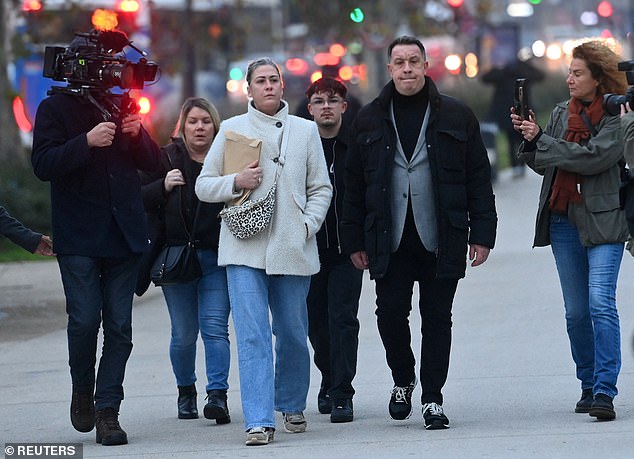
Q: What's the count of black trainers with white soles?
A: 2